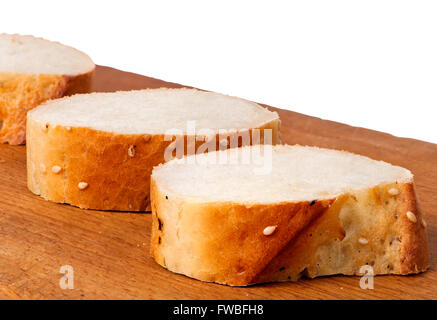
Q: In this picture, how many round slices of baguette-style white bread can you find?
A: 3